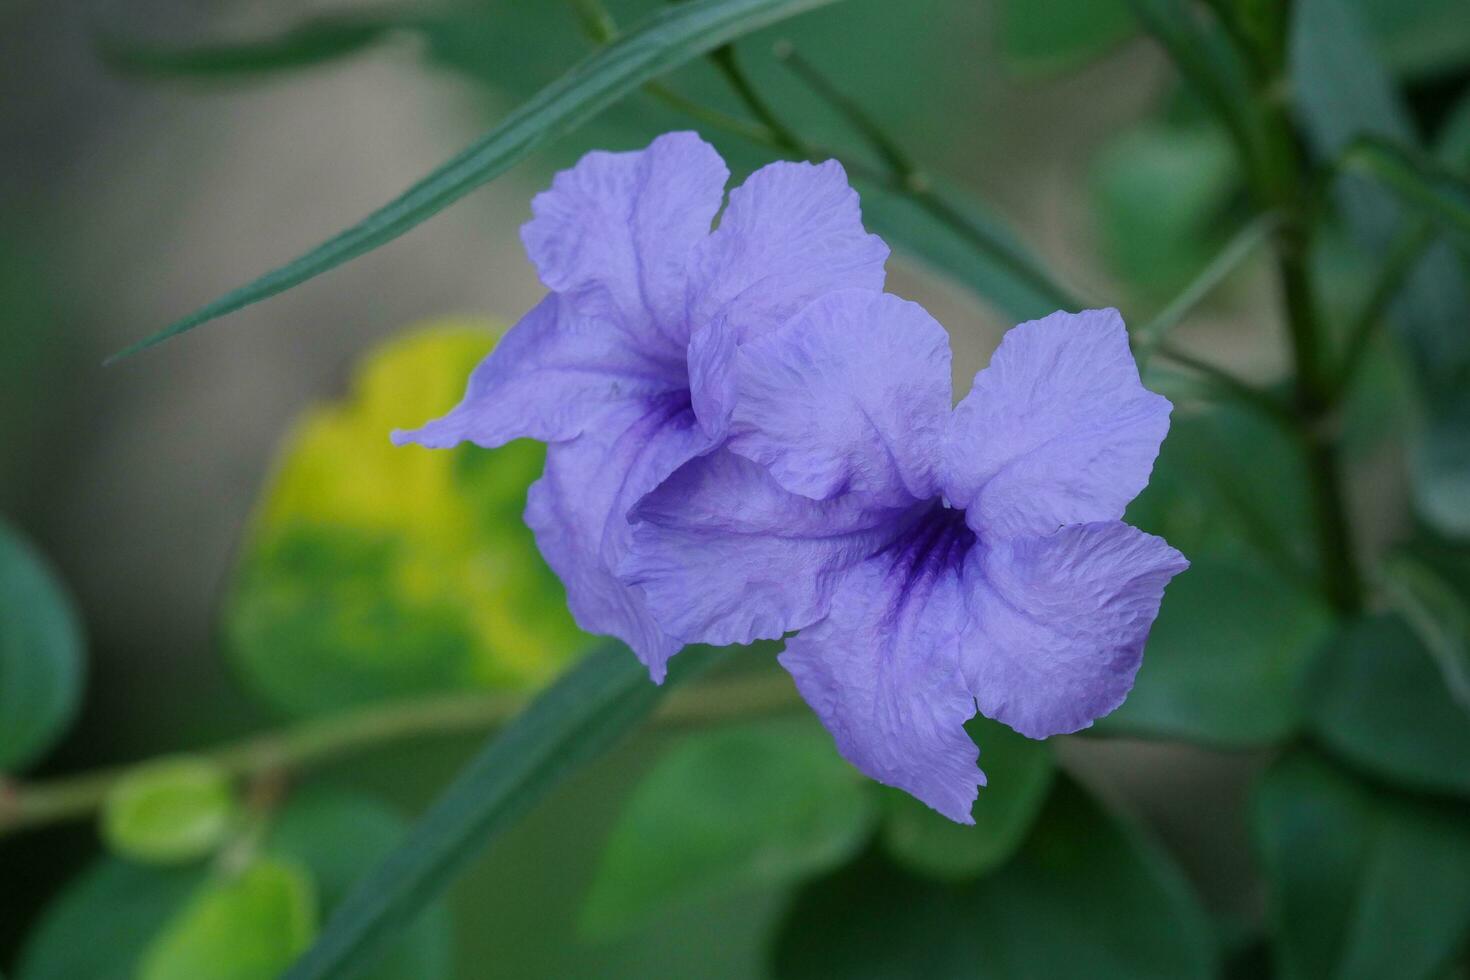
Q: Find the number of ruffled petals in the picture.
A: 10